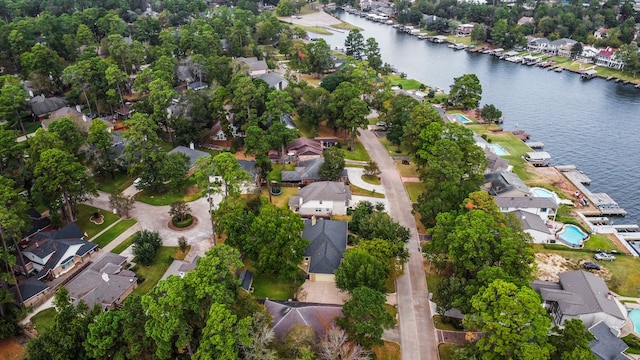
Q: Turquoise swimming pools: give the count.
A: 5